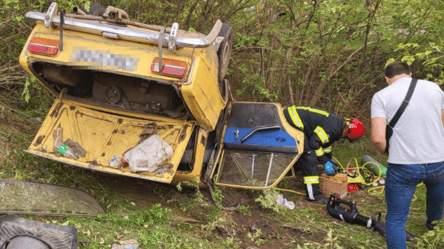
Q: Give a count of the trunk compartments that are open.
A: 1